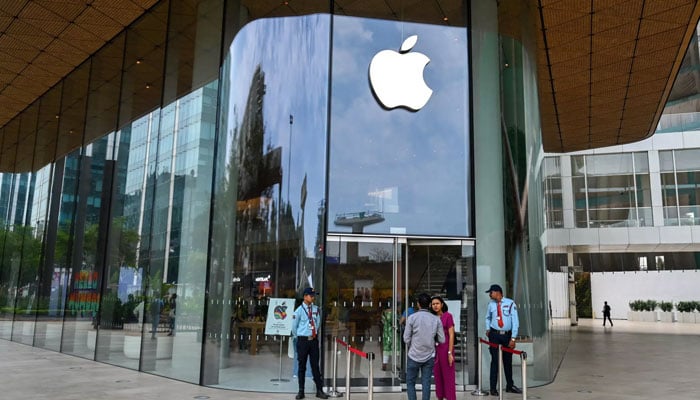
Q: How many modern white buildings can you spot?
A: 1